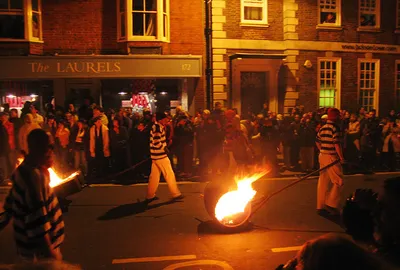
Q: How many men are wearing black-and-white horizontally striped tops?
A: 3